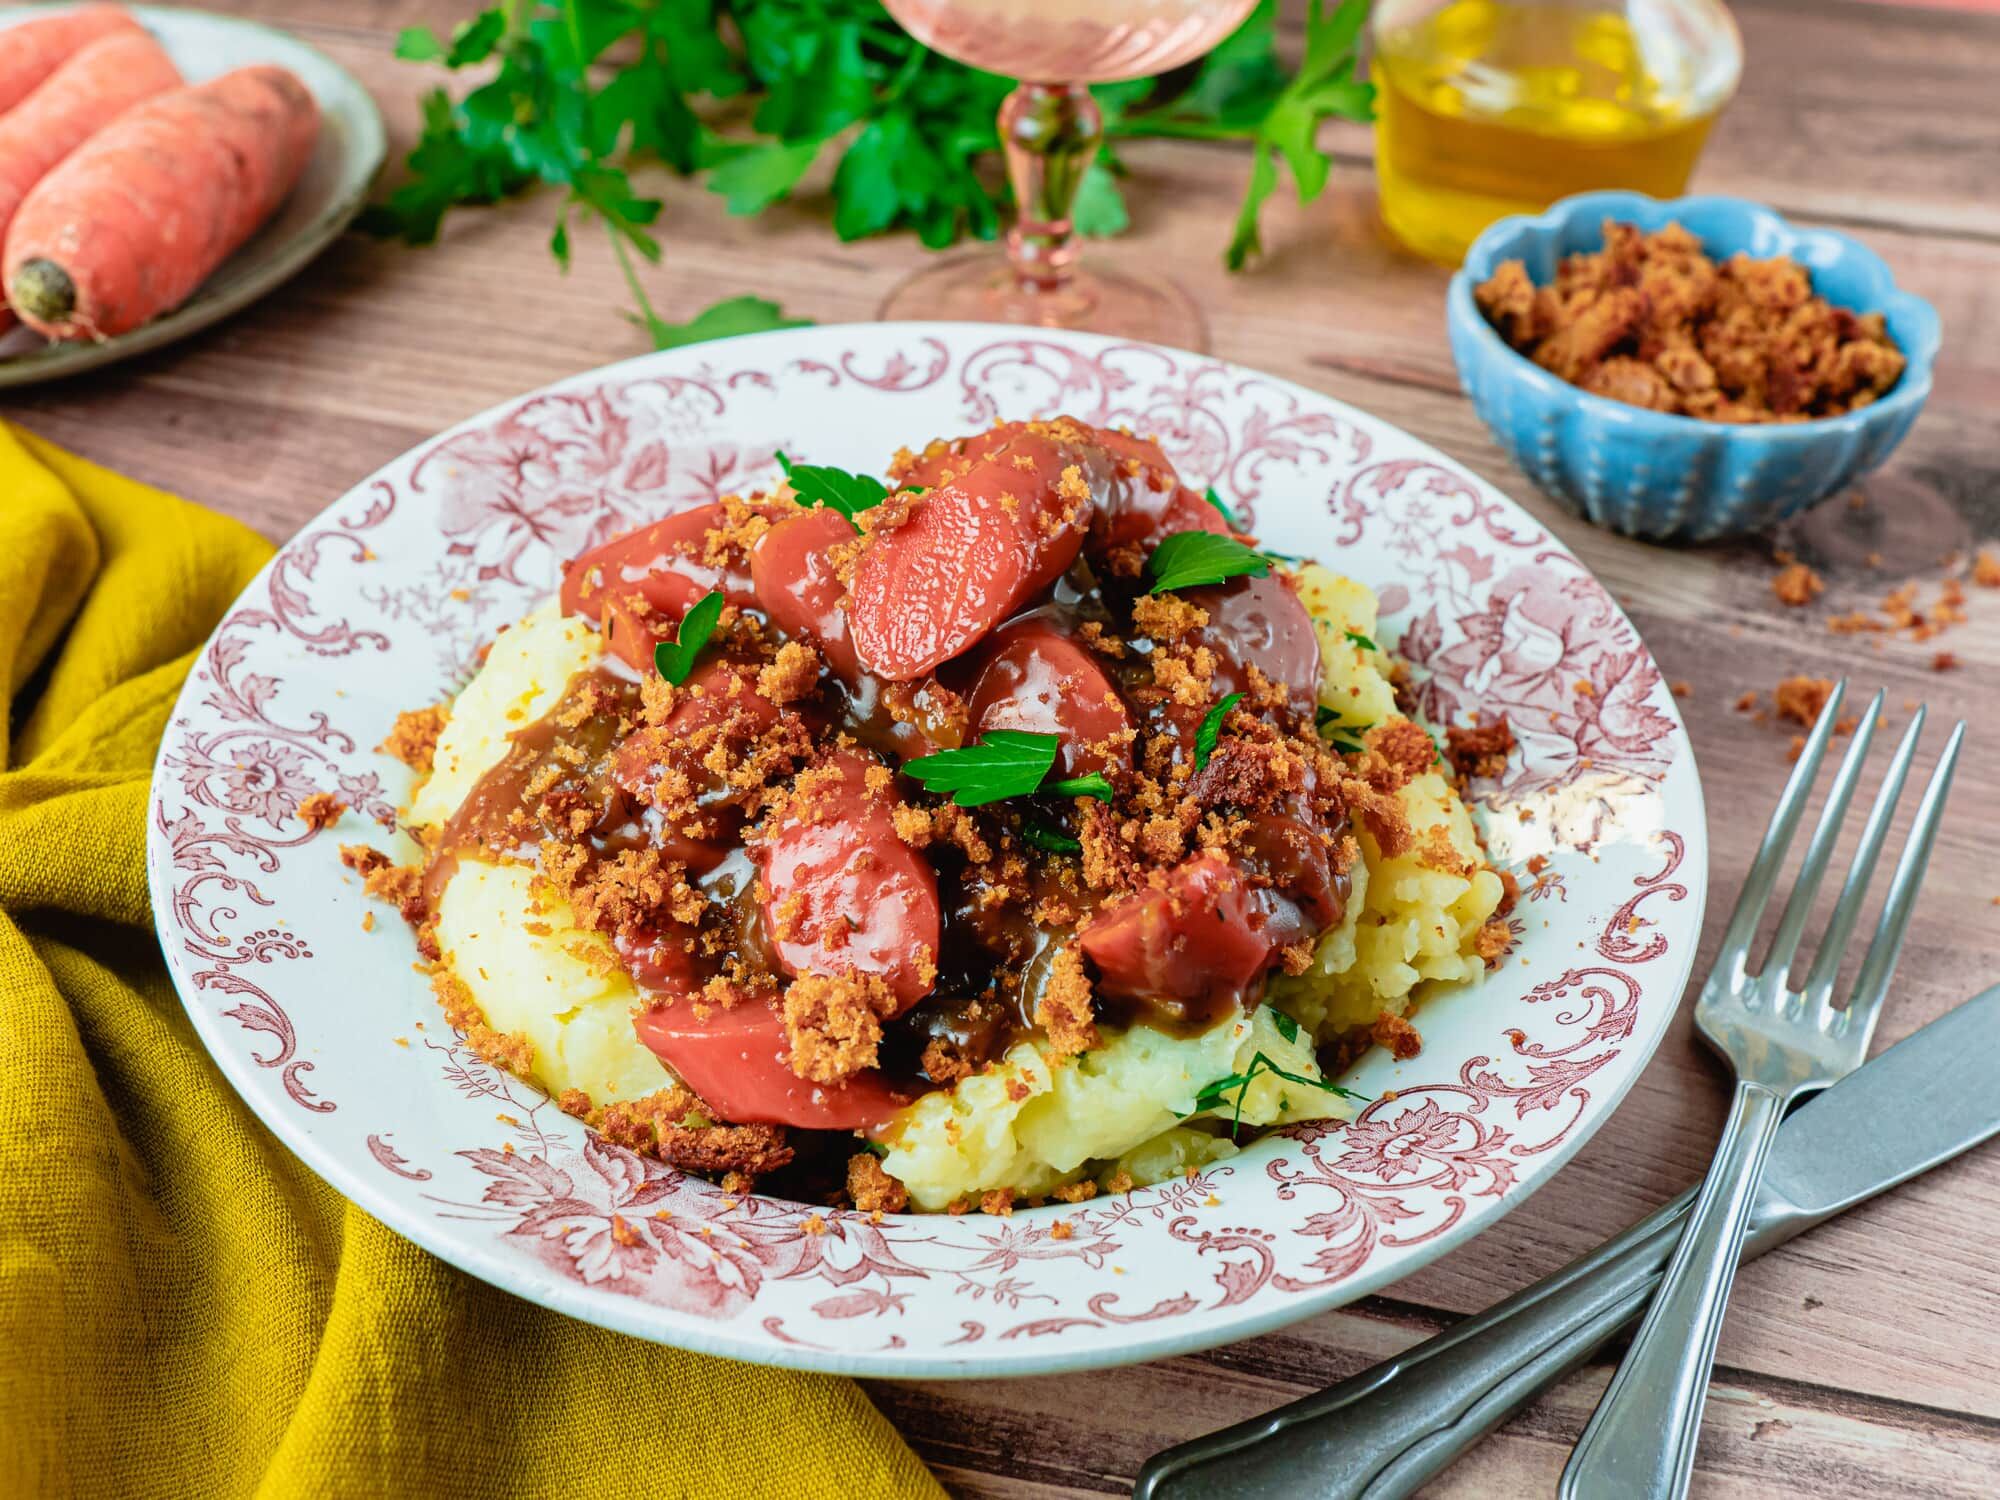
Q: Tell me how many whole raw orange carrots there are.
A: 3